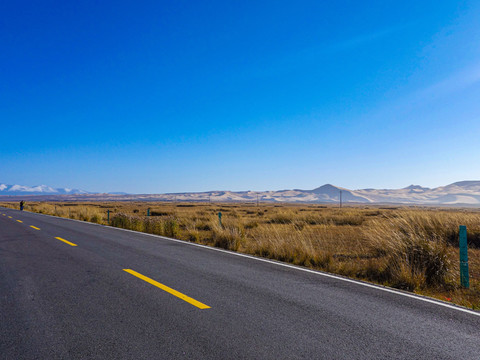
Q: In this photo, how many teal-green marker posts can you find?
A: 4